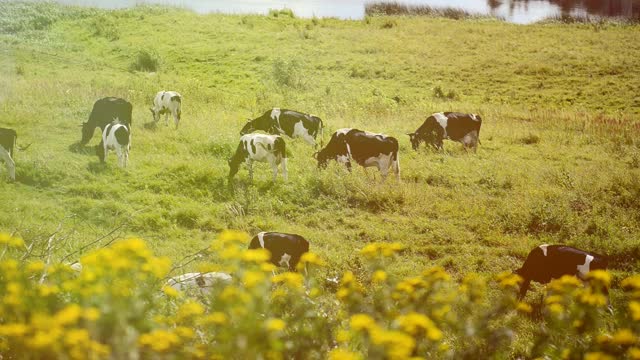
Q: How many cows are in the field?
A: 11